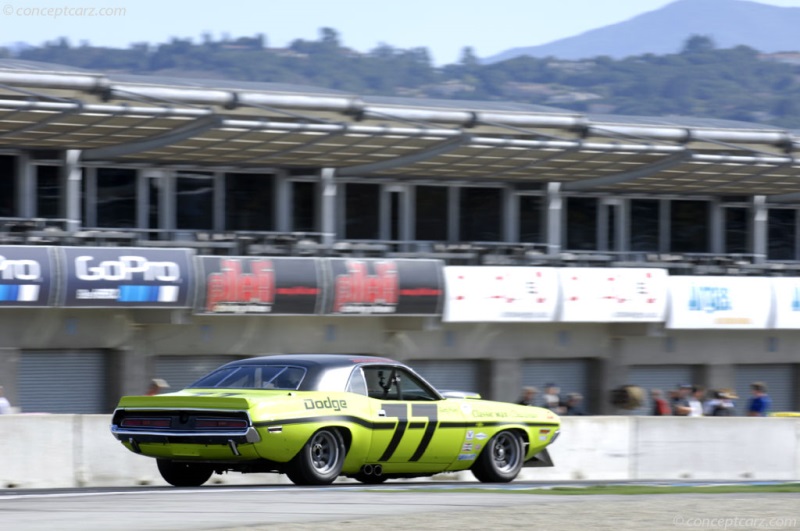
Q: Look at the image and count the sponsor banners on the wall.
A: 8